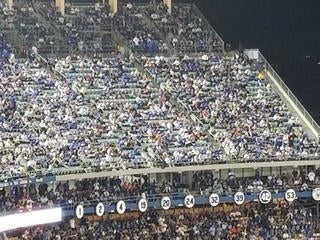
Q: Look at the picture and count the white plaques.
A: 11